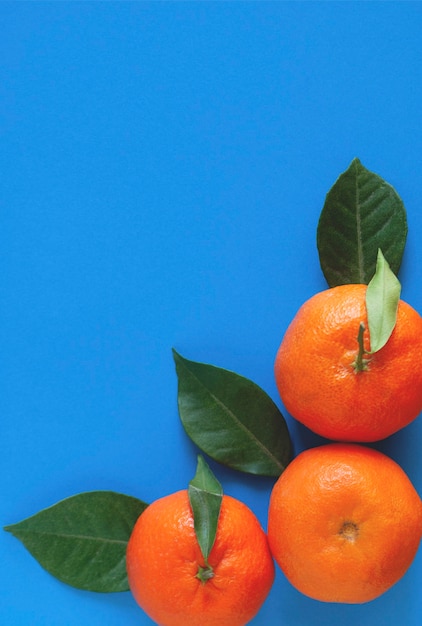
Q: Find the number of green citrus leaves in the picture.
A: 5